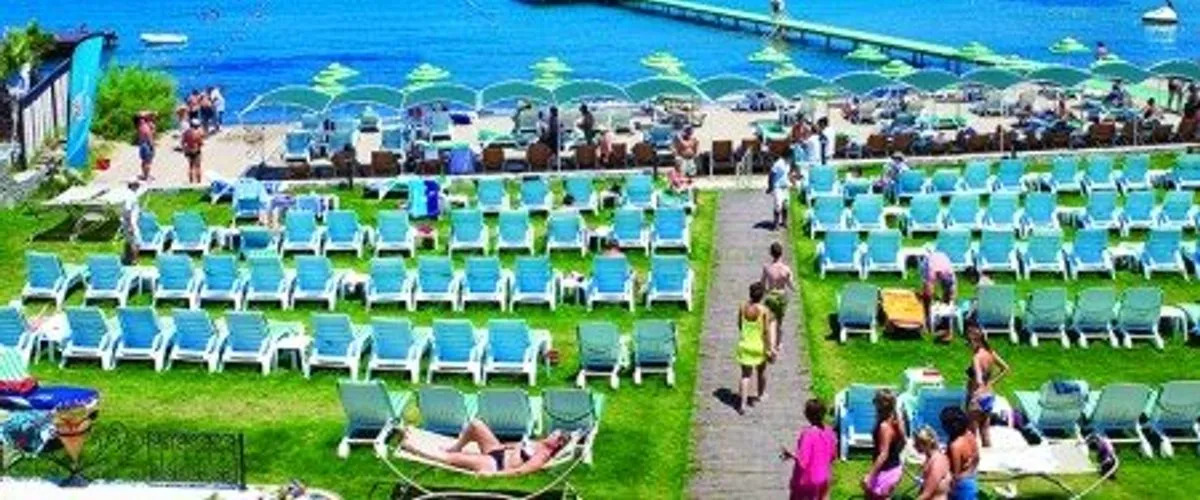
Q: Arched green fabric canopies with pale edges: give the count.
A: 14